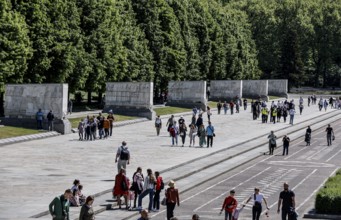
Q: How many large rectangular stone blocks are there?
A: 6